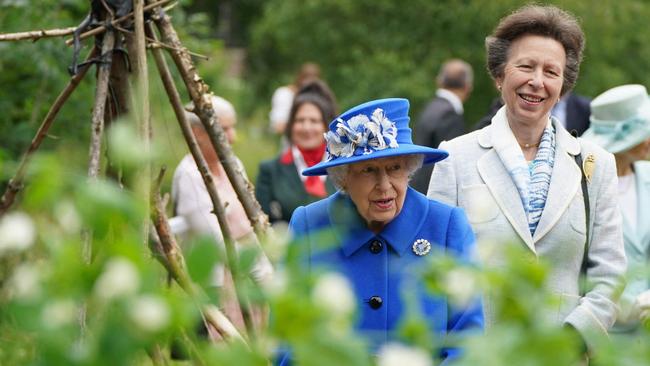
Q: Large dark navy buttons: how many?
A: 2